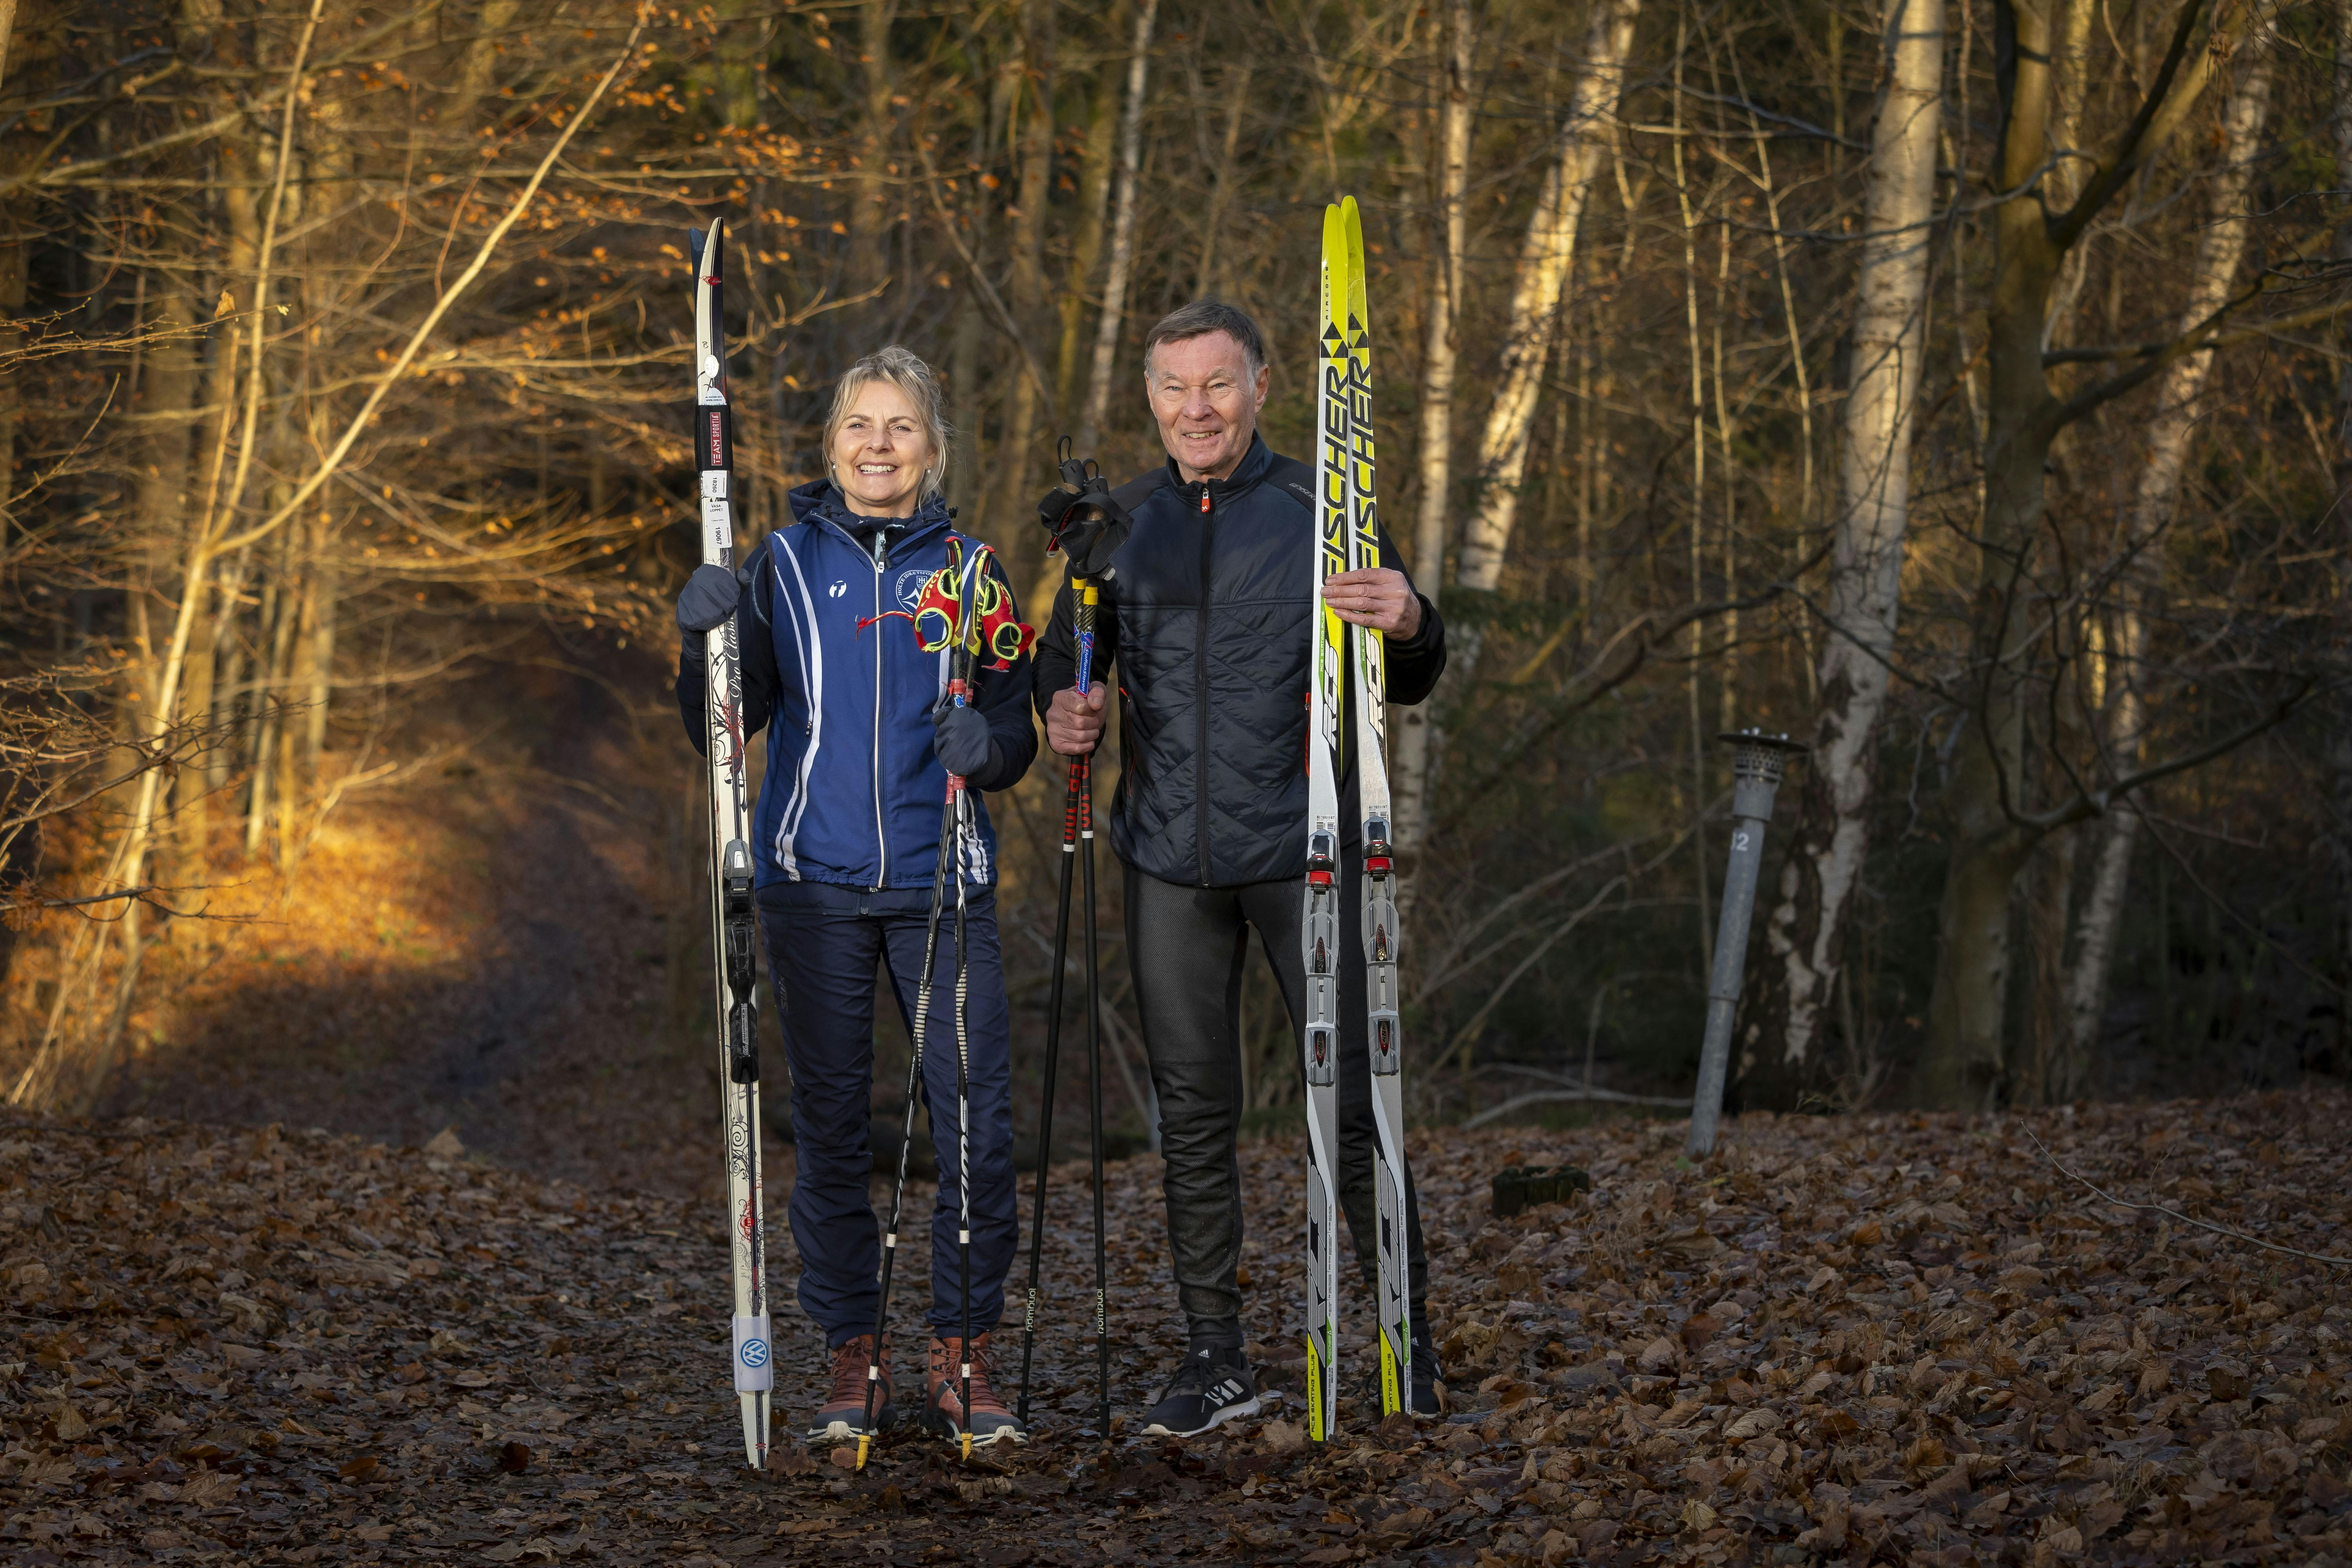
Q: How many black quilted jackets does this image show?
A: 1